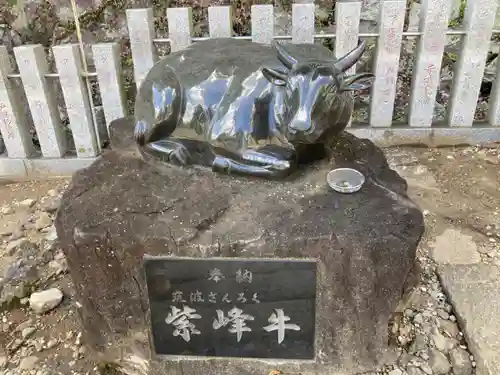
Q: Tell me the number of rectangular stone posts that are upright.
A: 14